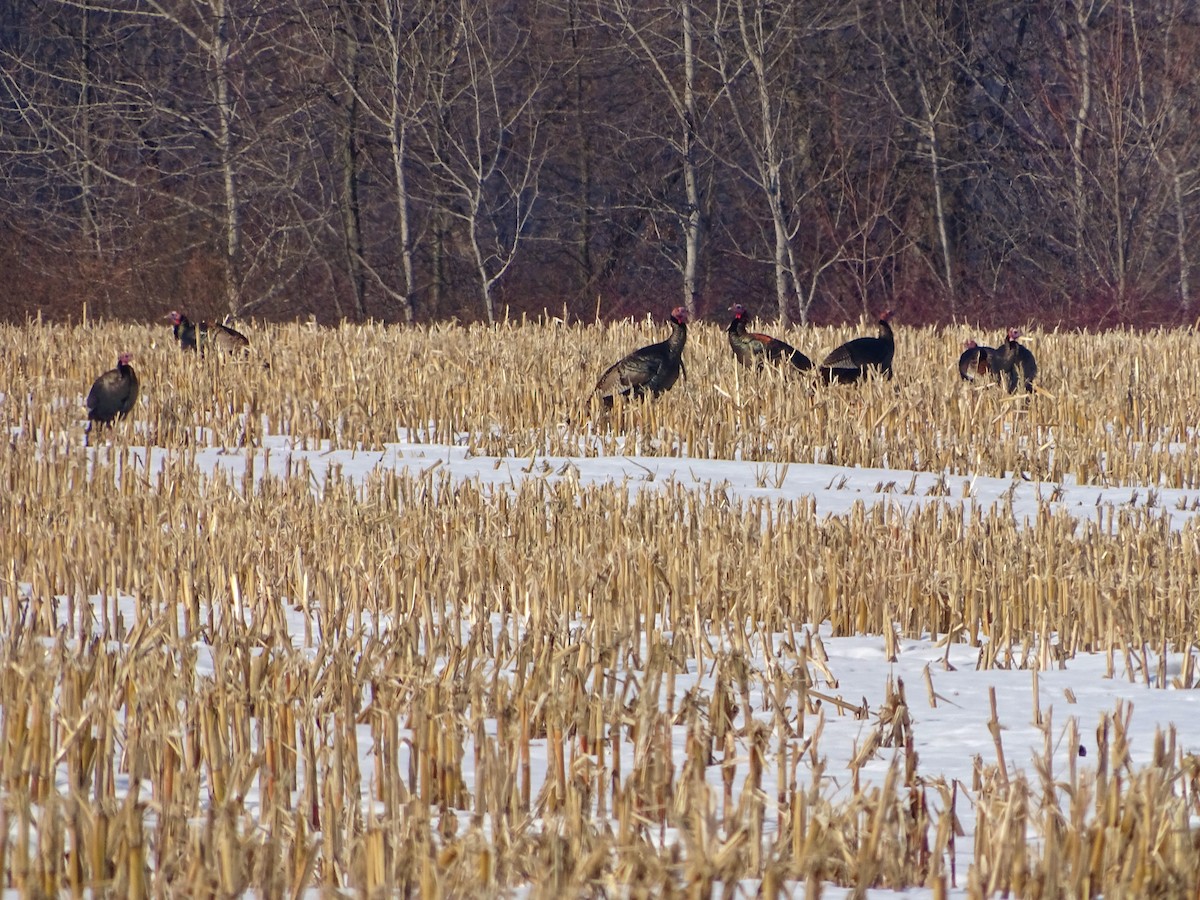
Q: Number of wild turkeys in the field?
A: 7